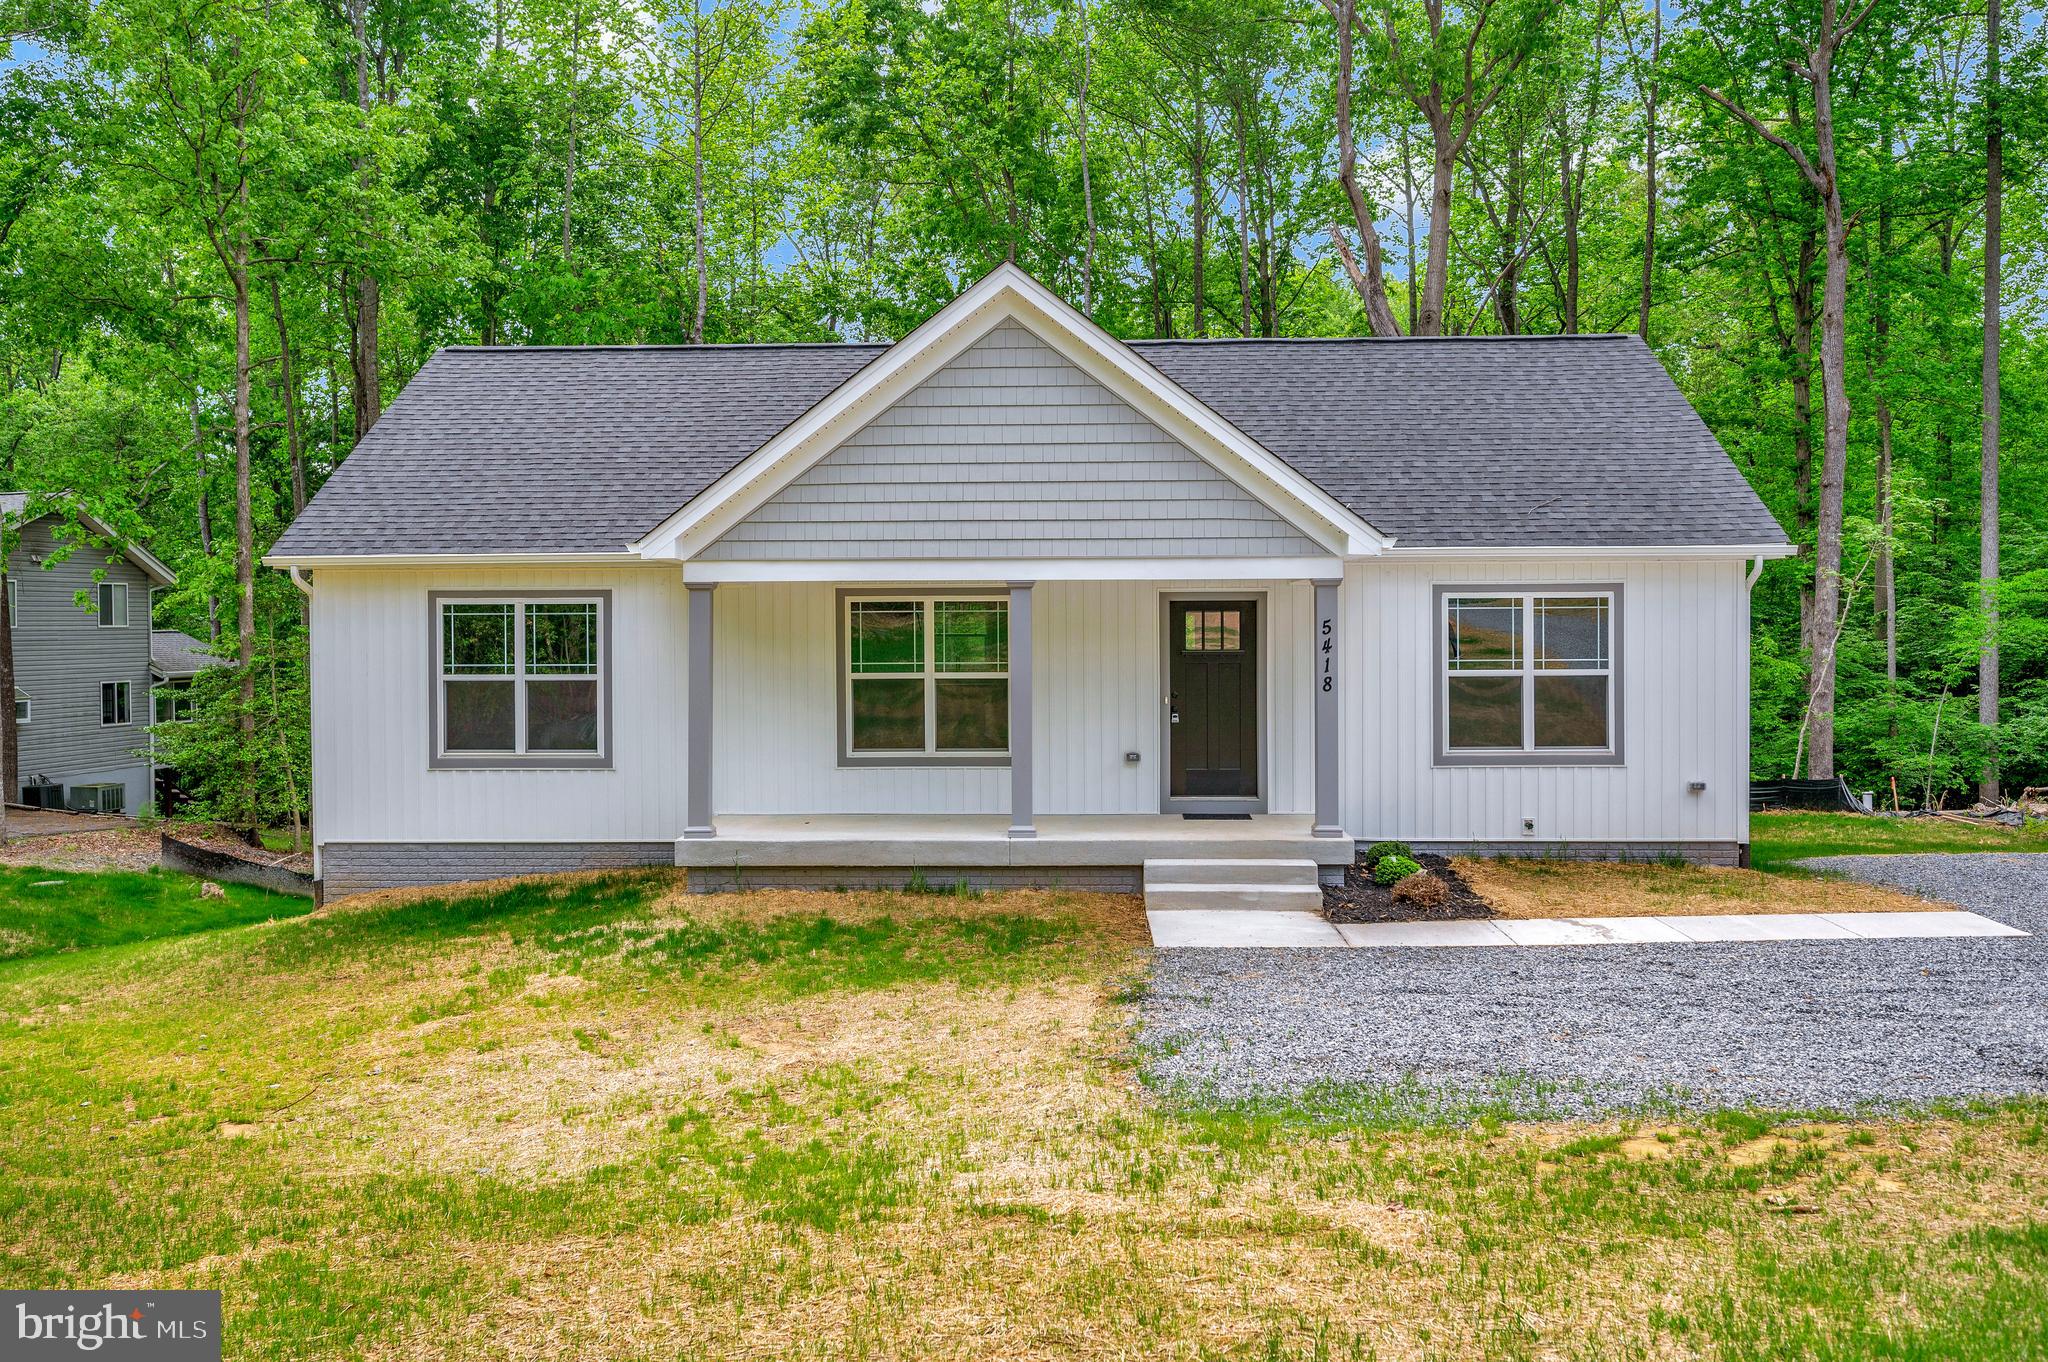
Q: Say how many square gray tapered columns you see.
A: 3